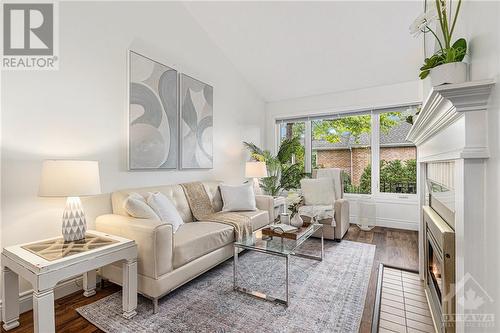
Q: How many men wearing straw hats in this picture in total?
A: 0